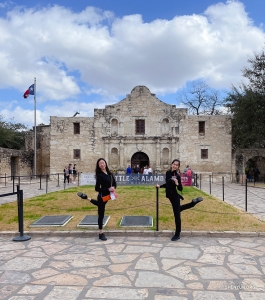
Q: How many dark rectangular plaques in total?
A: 3